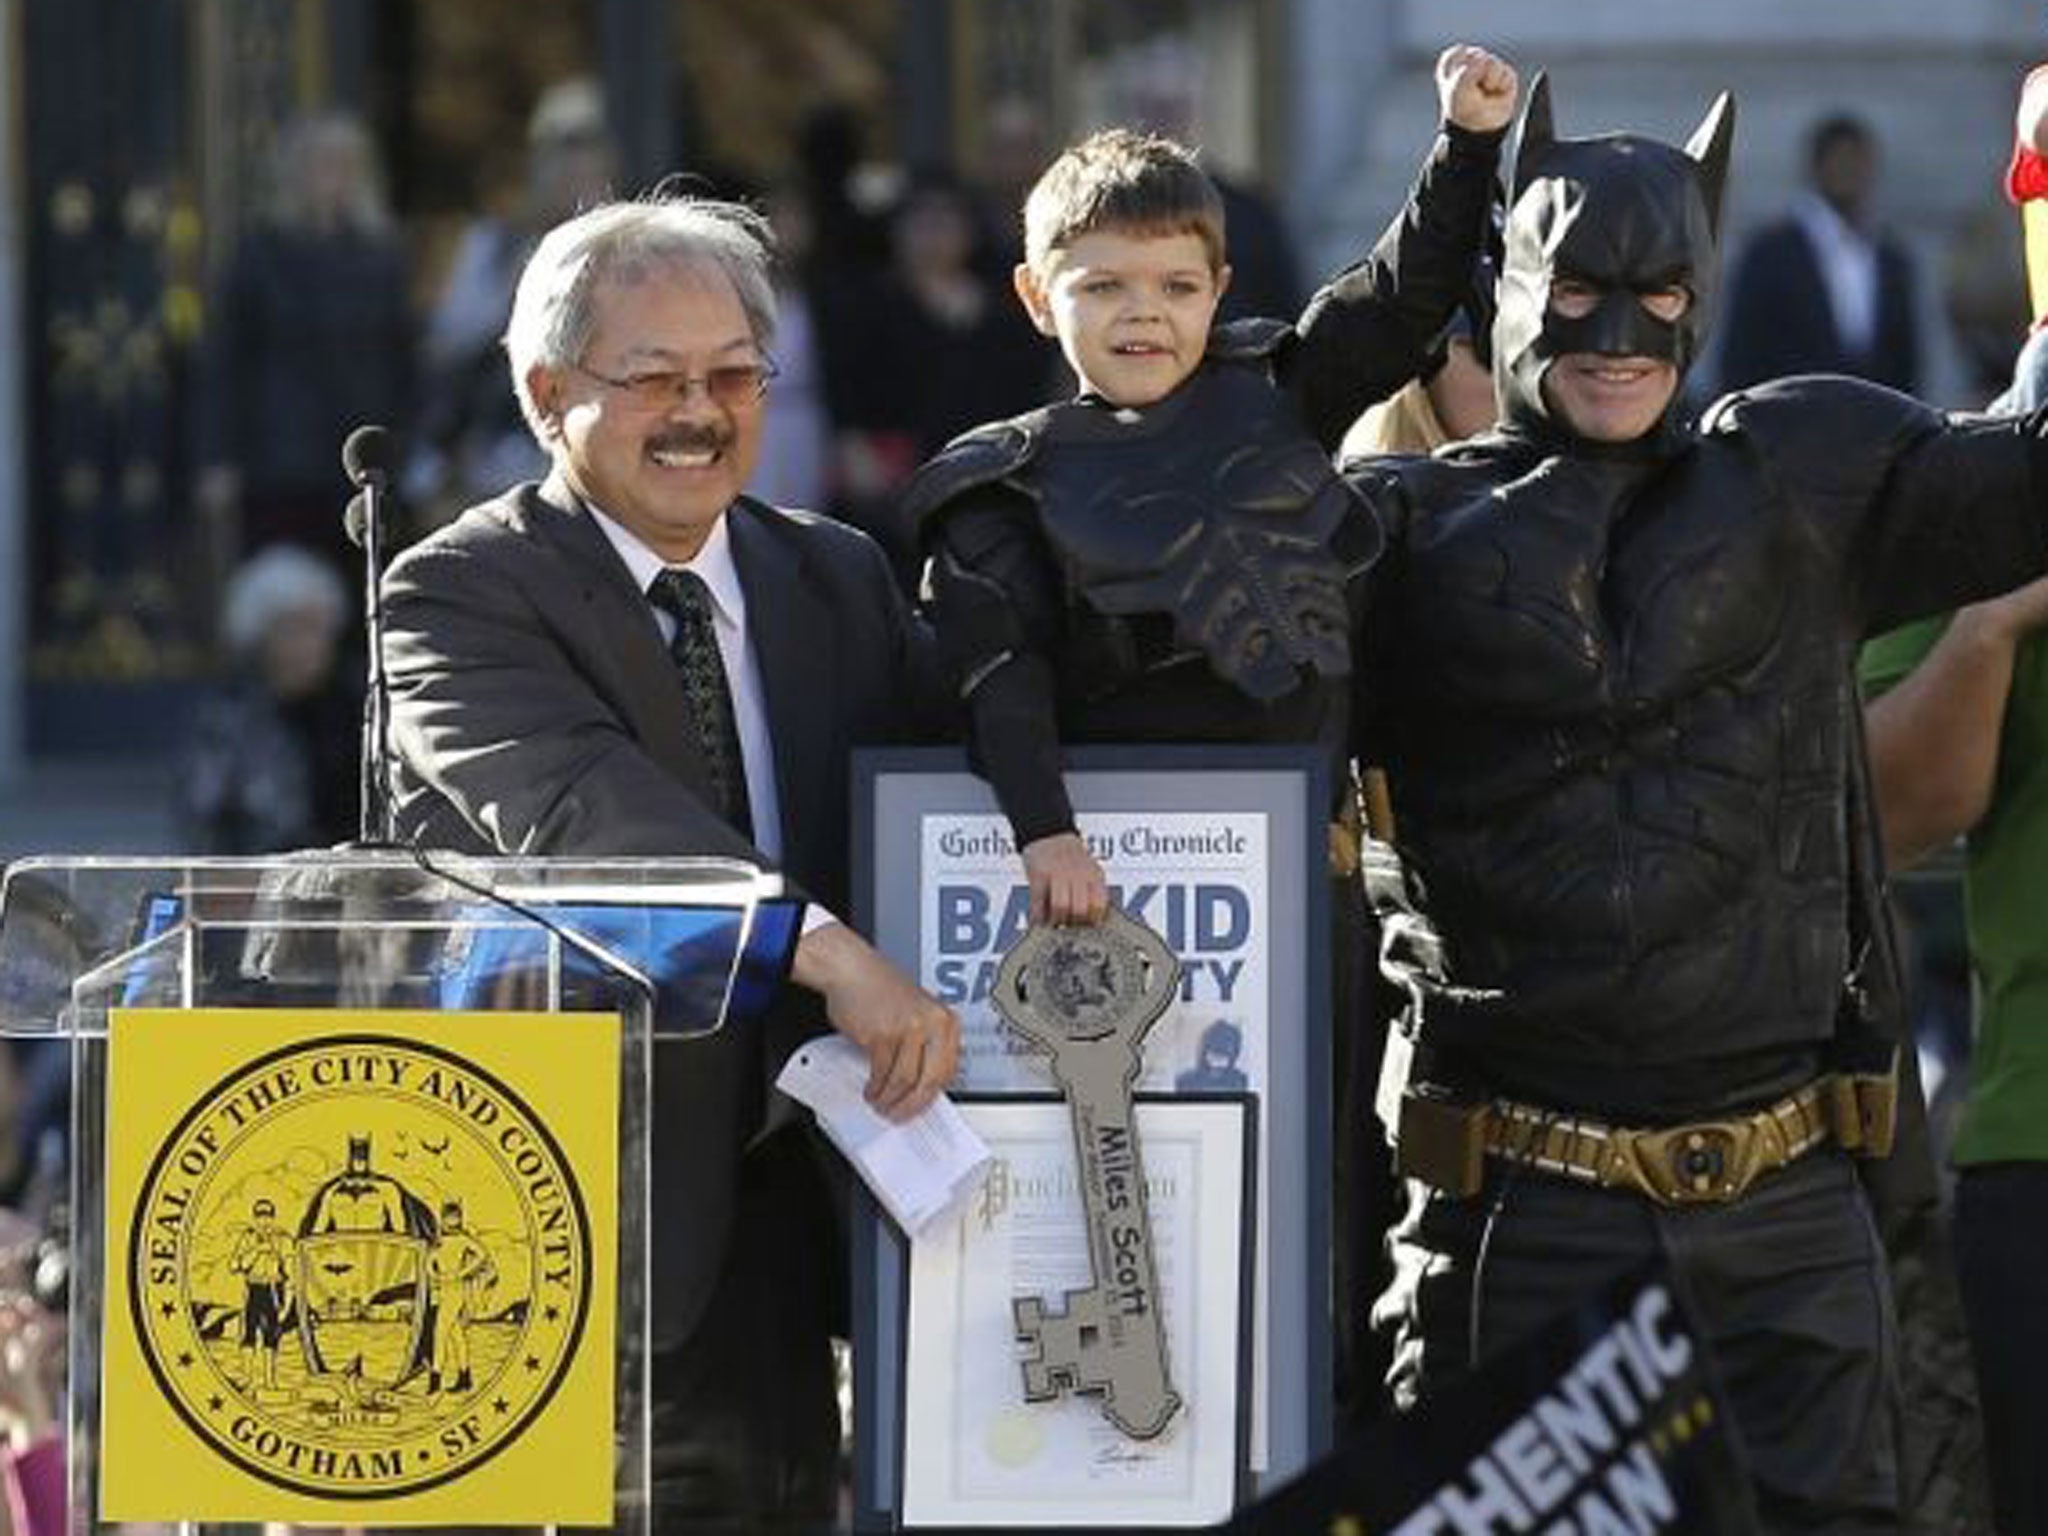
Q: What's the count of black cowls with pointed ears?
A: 1